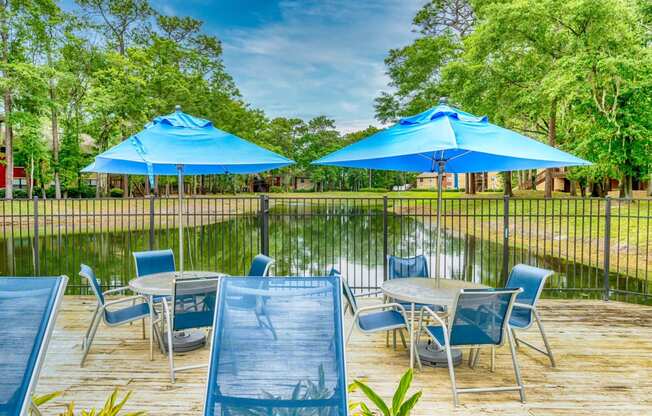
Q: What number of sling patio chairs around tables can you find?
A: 8